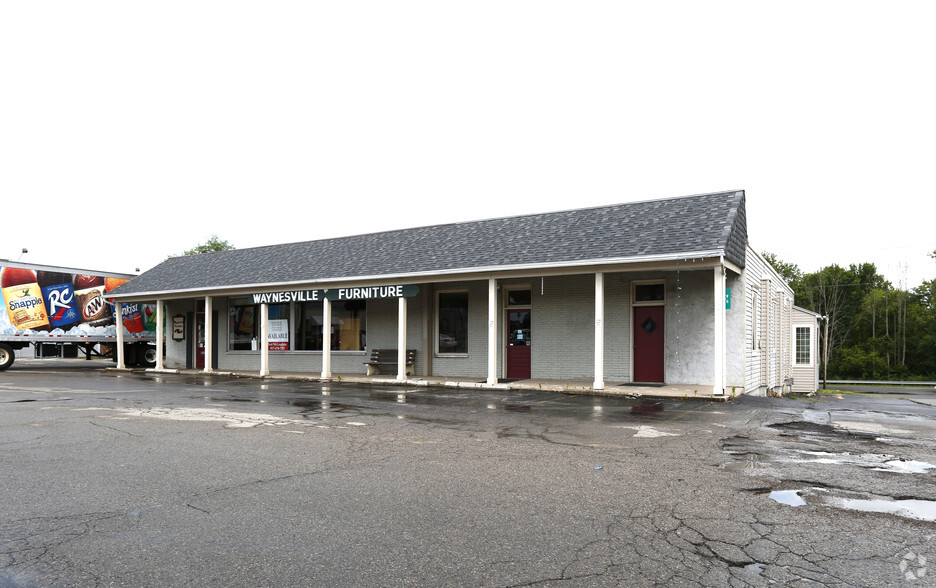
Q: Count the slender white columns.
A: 9